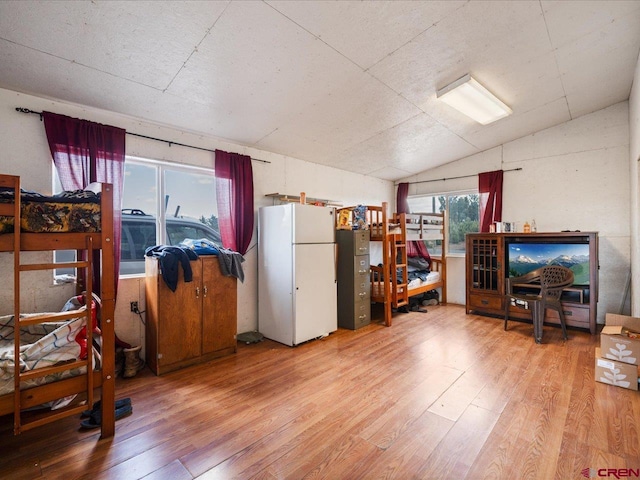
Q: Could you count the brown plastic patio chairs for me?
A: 1